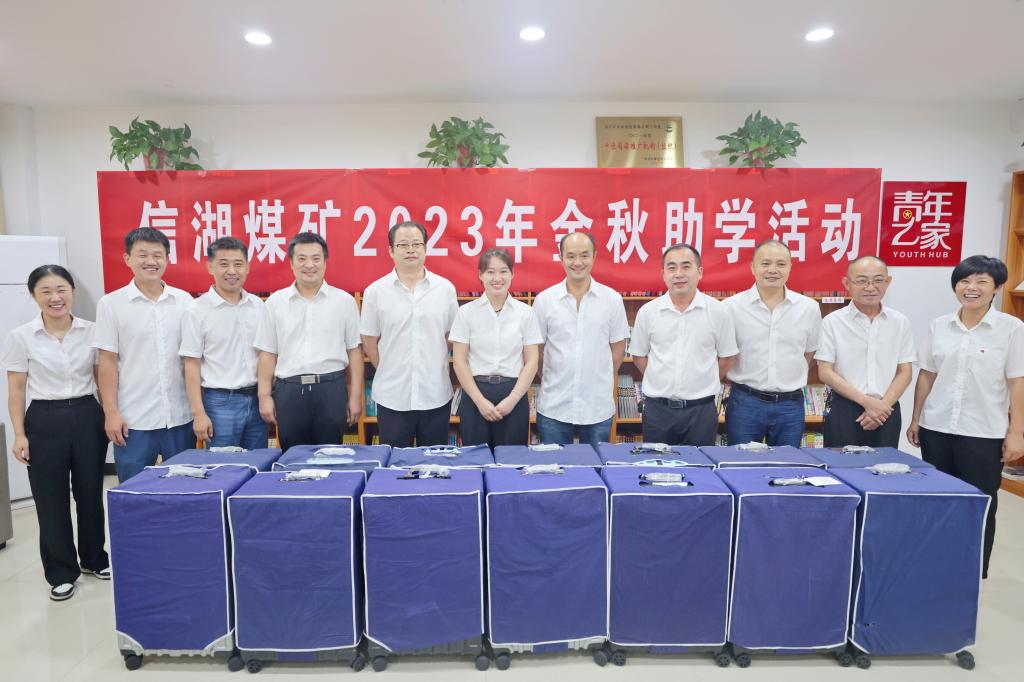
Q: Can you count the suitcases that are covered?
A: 14